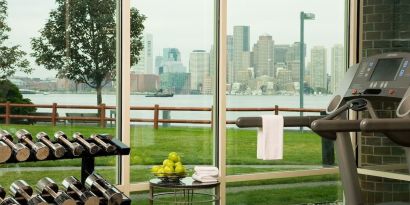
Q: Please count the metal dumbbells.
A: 12